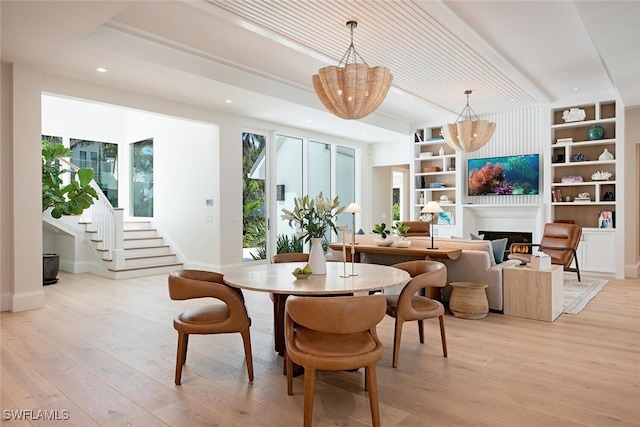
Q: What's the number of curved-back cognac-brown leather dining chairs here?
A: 4